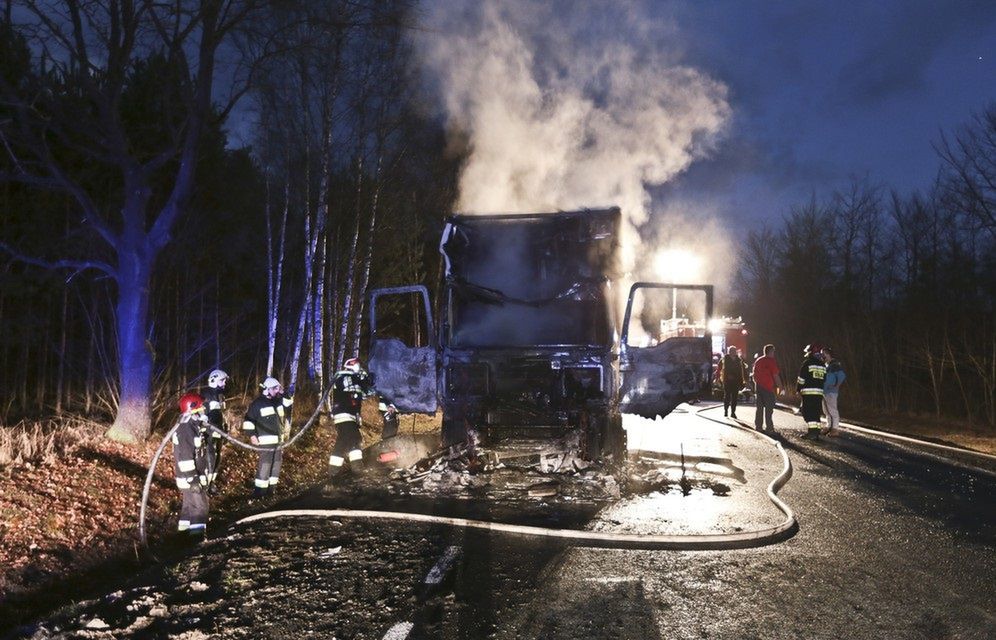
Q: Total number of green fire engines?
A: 0